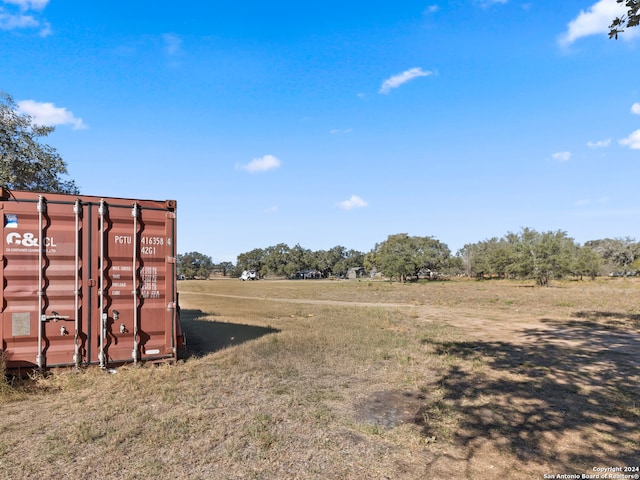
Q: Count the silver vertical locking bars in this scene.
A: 4